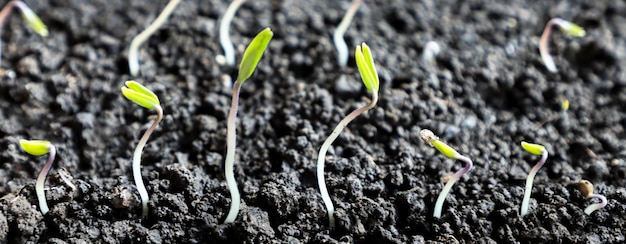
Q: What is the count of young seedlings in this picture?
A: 13